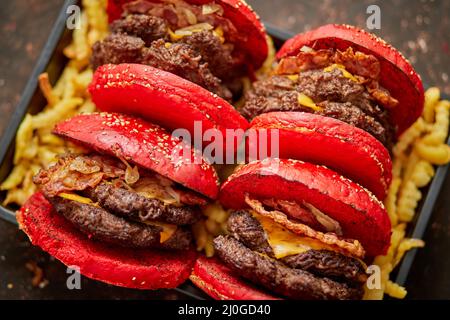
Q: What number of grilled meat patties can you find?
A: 8